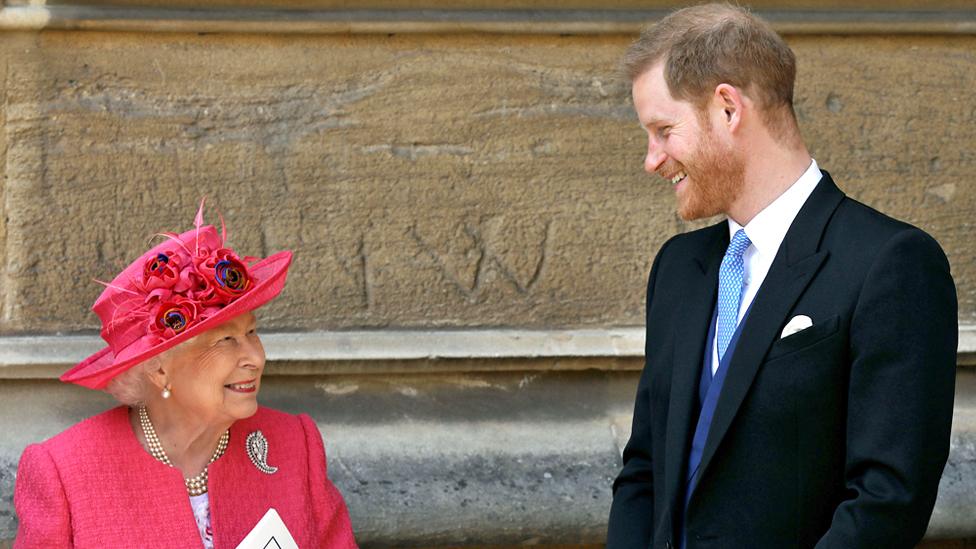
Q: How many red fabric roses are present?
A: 3